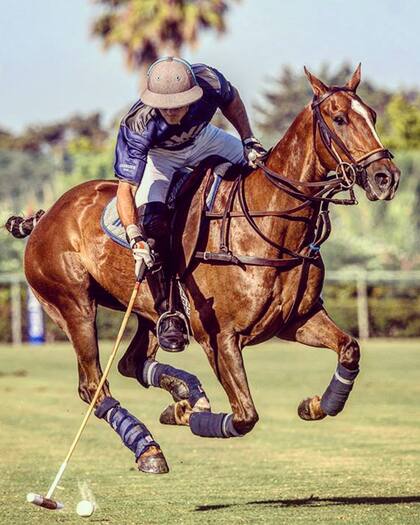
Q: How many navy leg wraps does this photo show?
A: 4